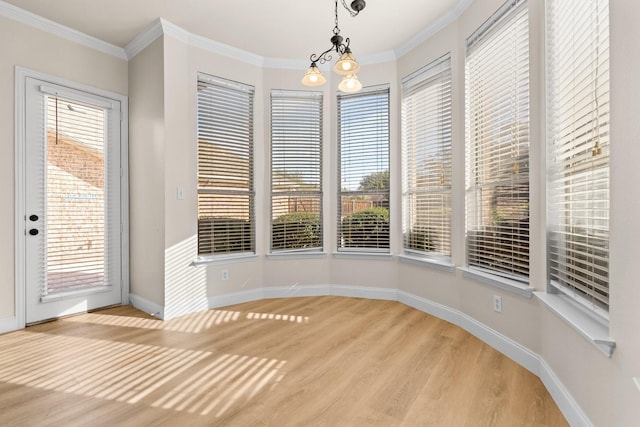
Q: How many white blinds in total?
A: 7